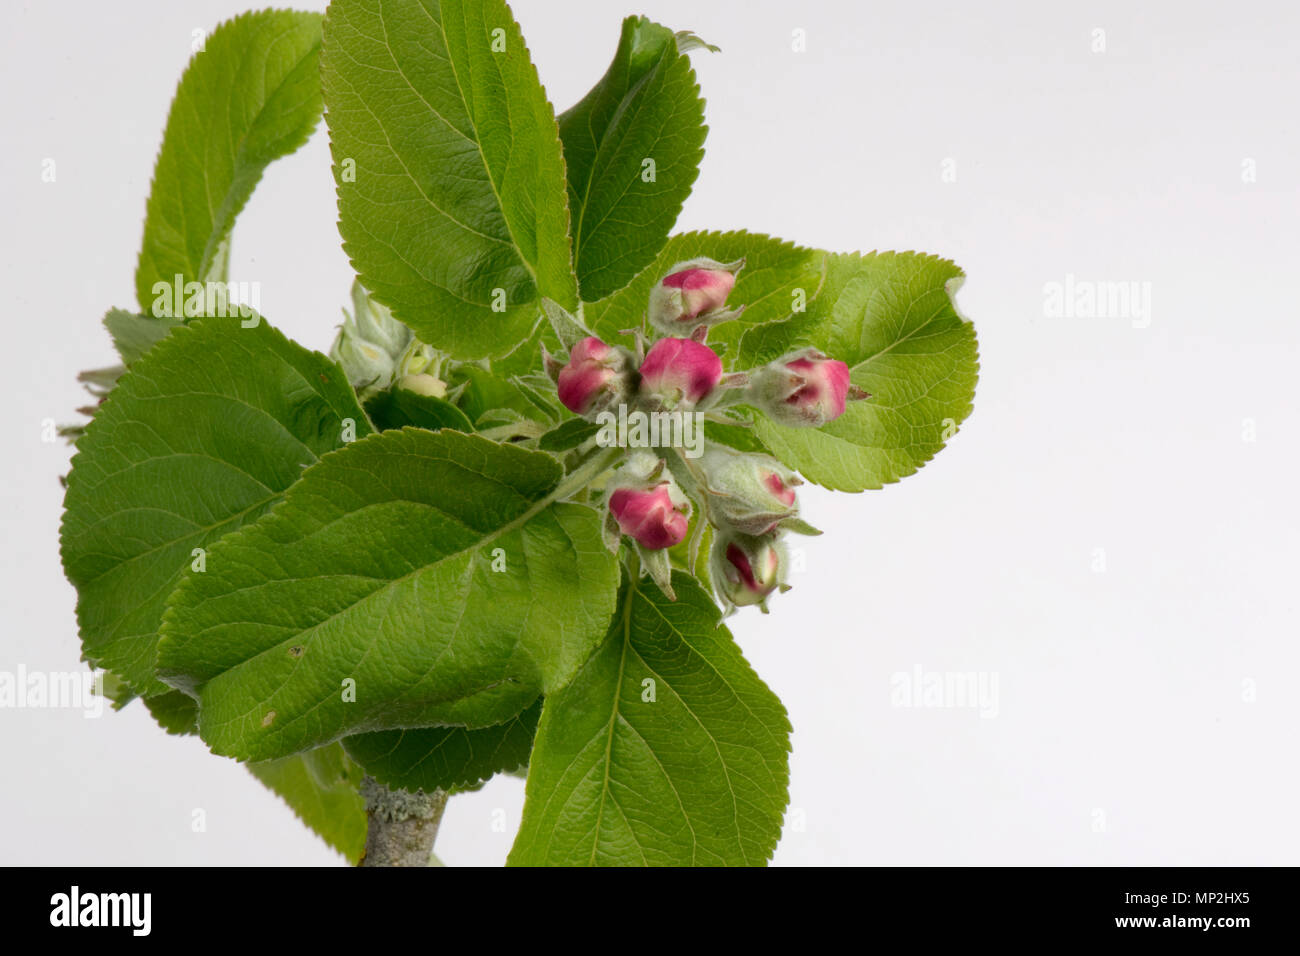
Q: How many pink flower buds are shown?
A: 7